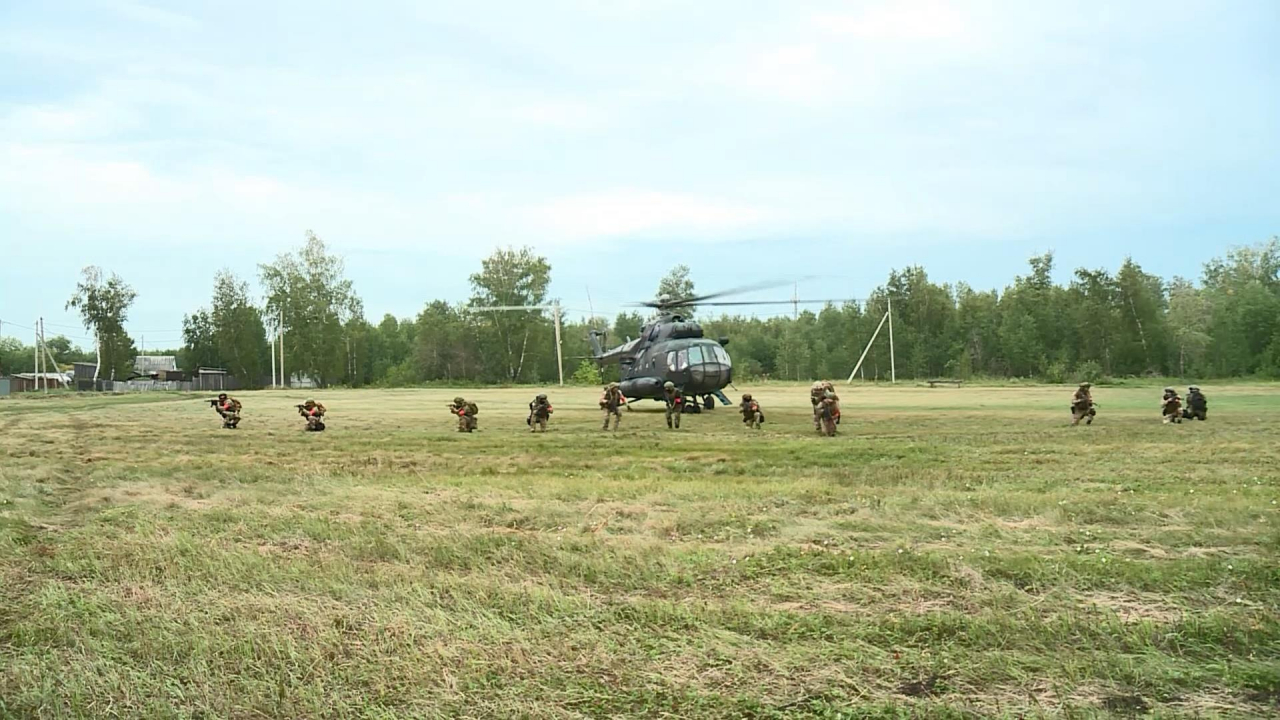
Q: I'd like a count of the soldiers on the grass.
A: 12